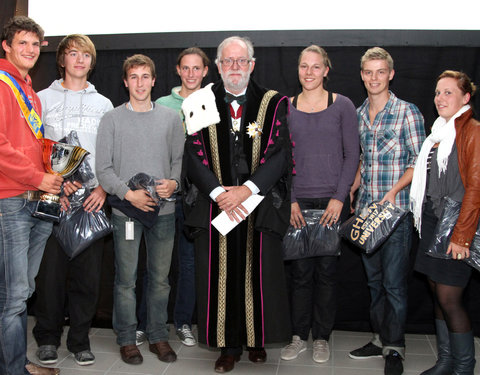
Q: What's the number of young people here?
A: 7